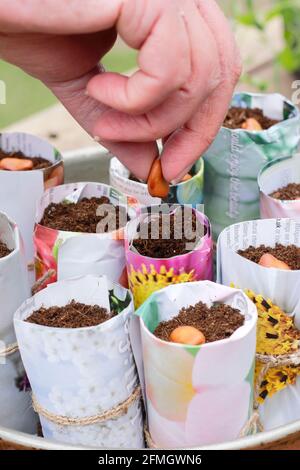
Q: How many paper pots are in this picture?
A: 10